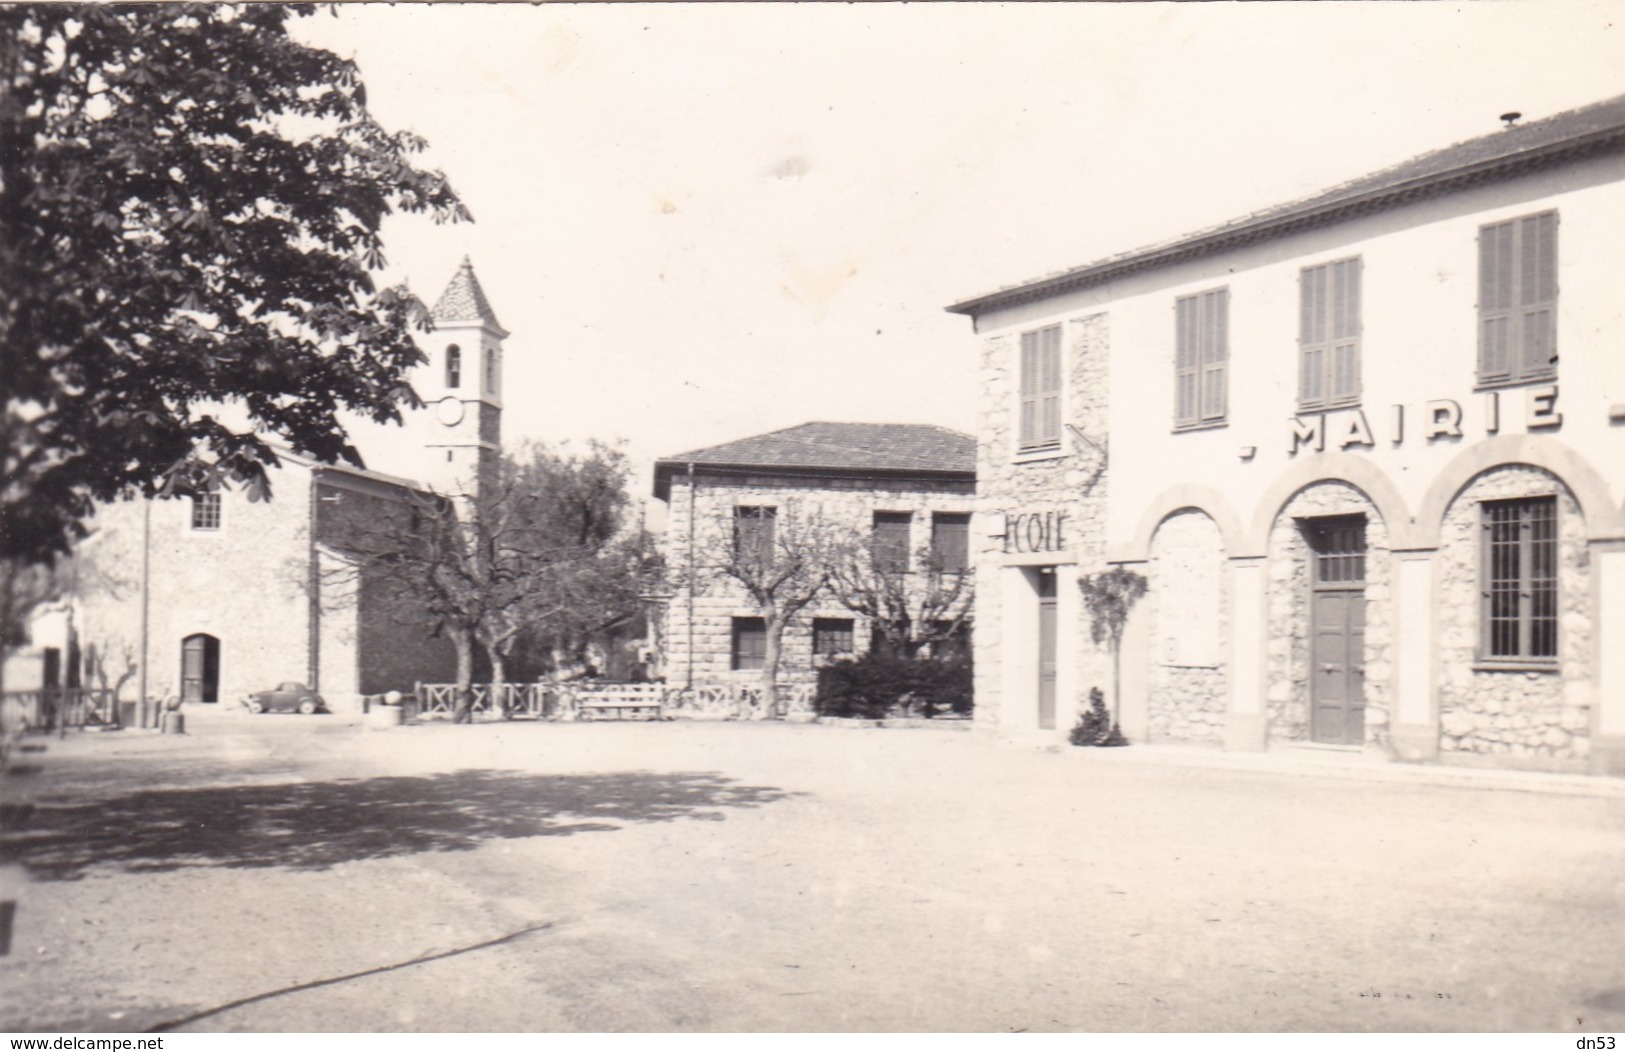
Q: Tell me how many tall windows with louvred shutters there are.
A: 4